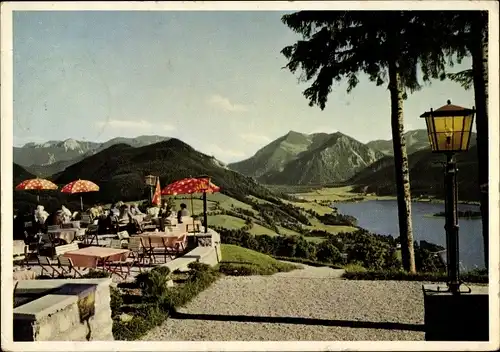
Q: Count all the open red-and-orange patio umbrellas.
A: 3